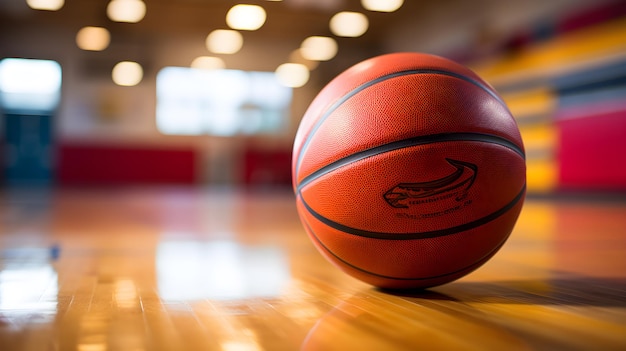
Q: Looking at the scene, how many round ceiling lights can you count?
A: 11